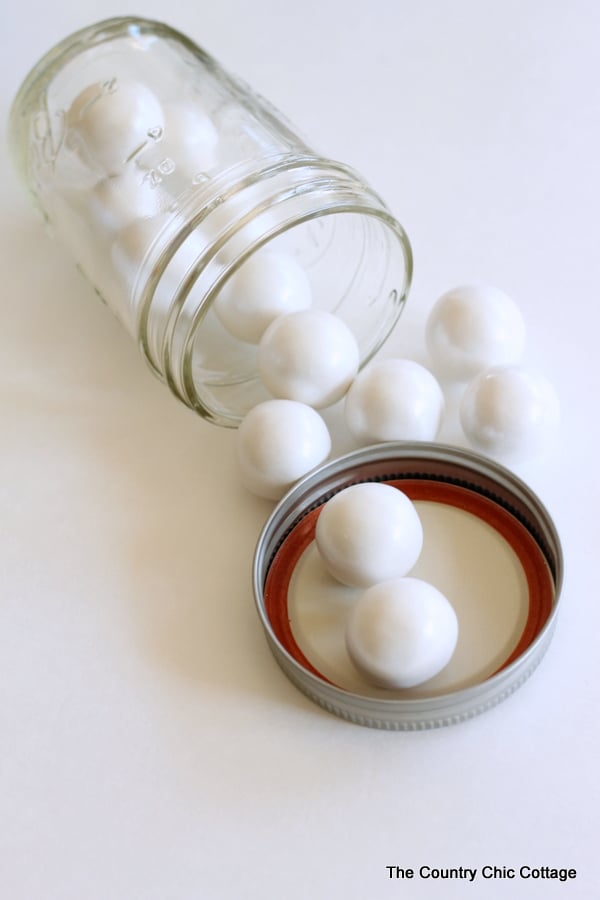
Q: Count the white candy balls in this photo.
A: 12